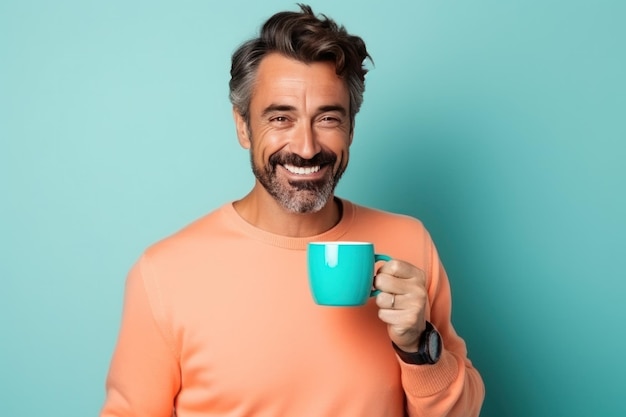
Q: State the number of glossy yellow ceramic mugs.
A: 0